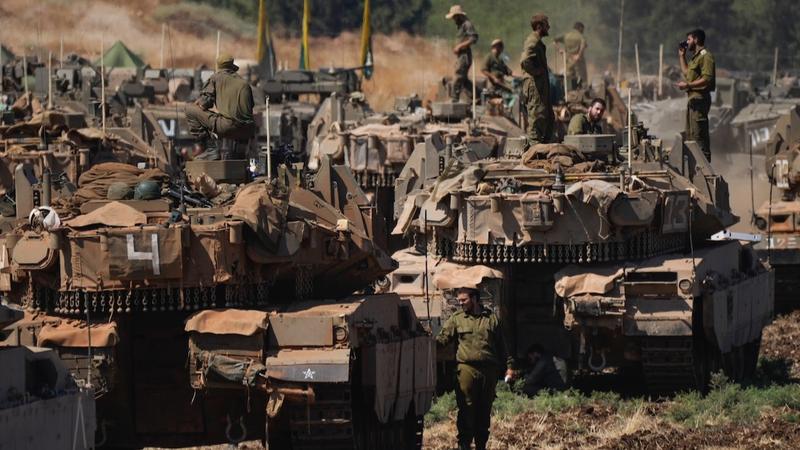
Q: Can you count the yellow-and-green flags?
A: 3